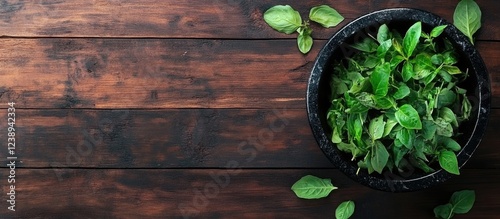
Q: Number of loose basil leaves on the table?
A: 8